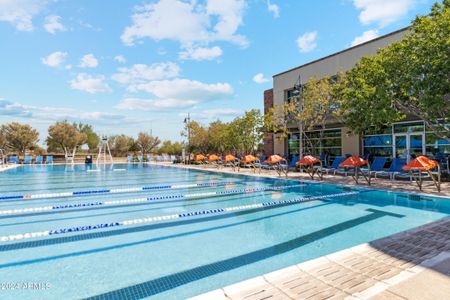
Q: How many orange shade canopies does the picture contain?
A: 8